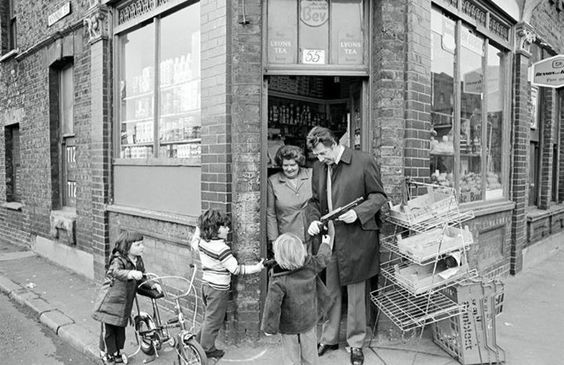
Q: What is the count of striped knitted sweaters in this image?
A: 1